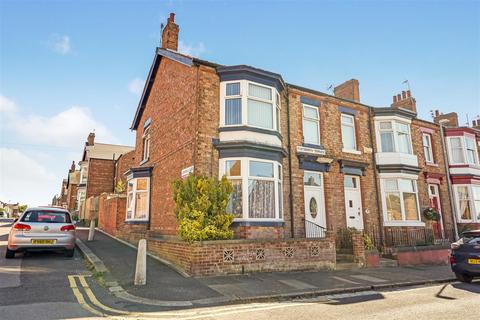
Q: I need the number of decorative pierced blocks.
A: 4